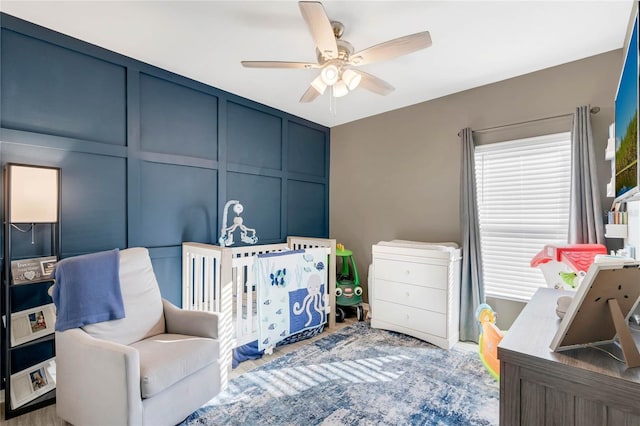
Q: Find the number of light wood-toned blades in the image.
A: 5